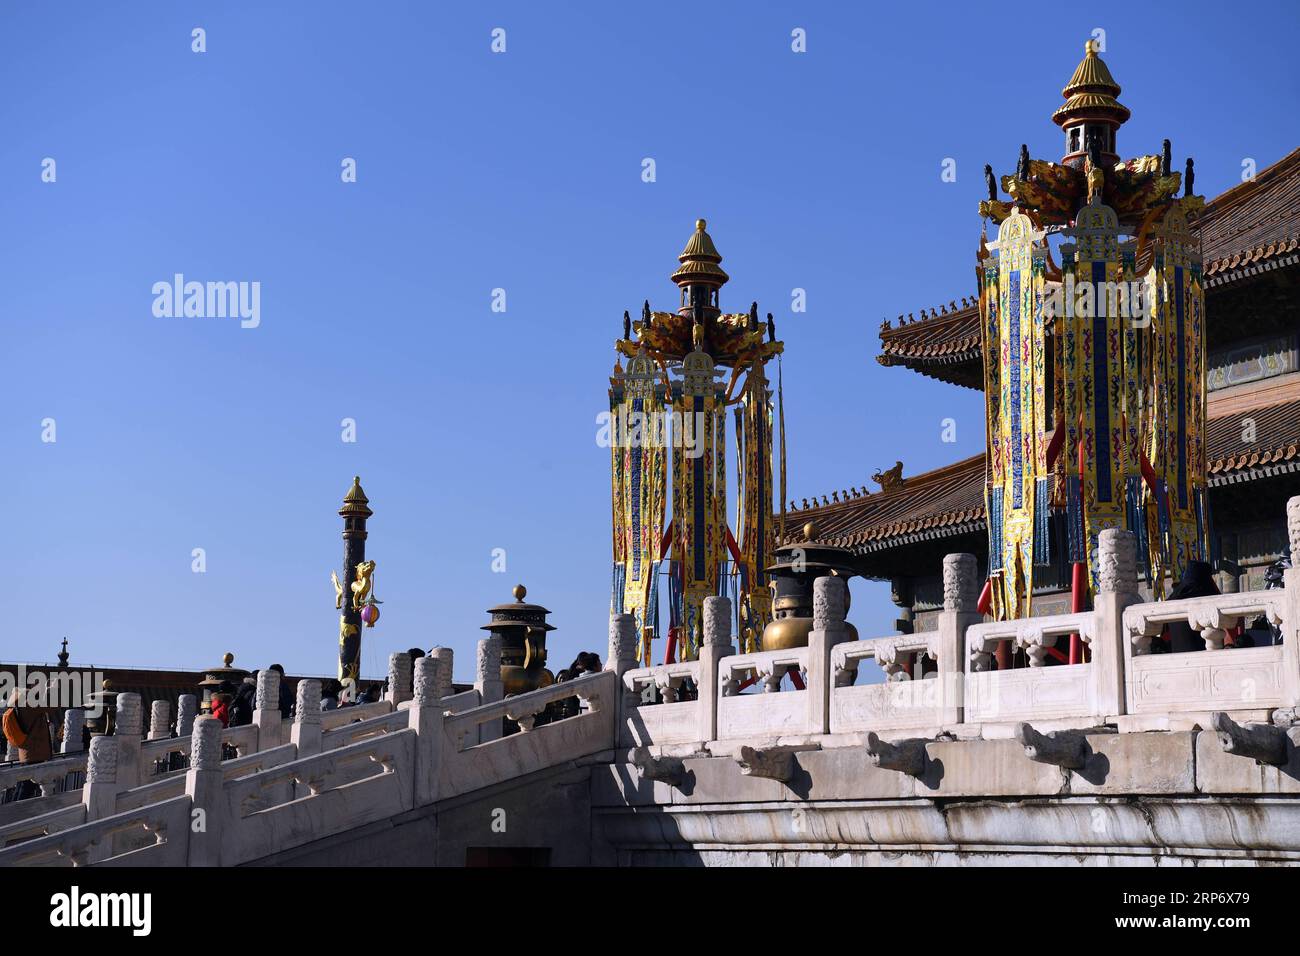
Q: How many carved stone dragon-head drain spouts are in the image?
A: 5